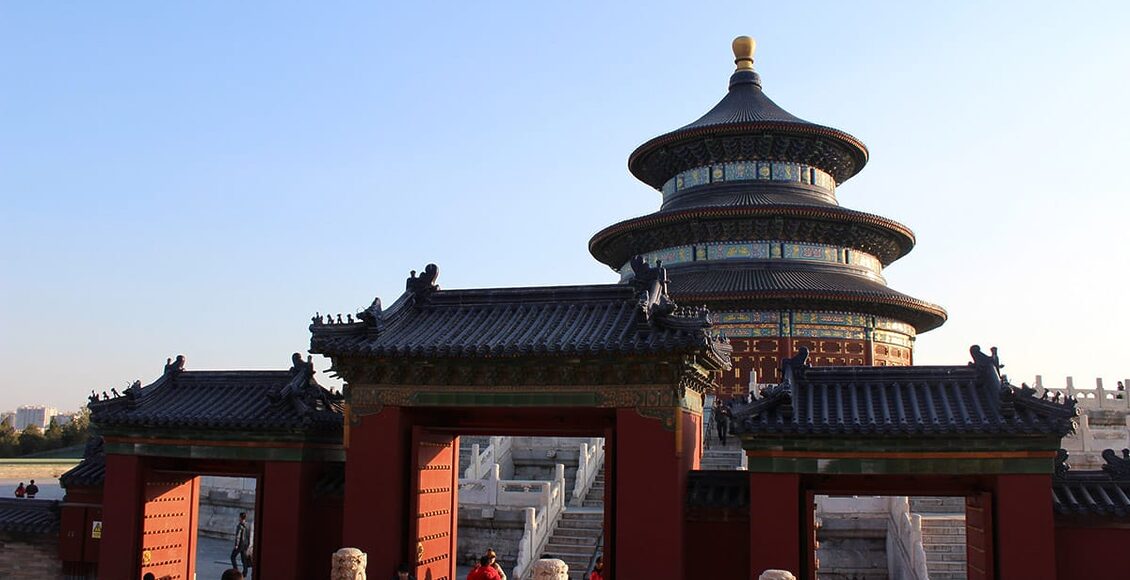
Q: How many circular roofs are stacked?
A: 3